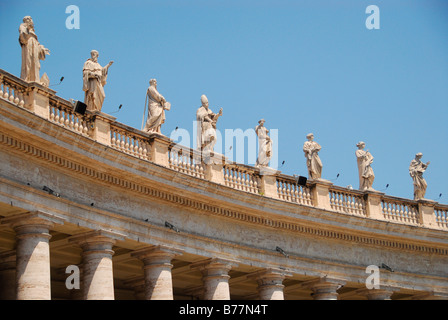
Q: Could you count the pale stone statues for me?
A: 8